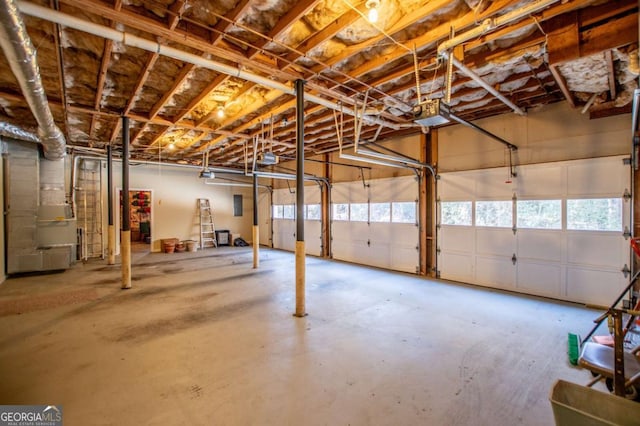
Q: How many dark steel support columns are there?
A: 4